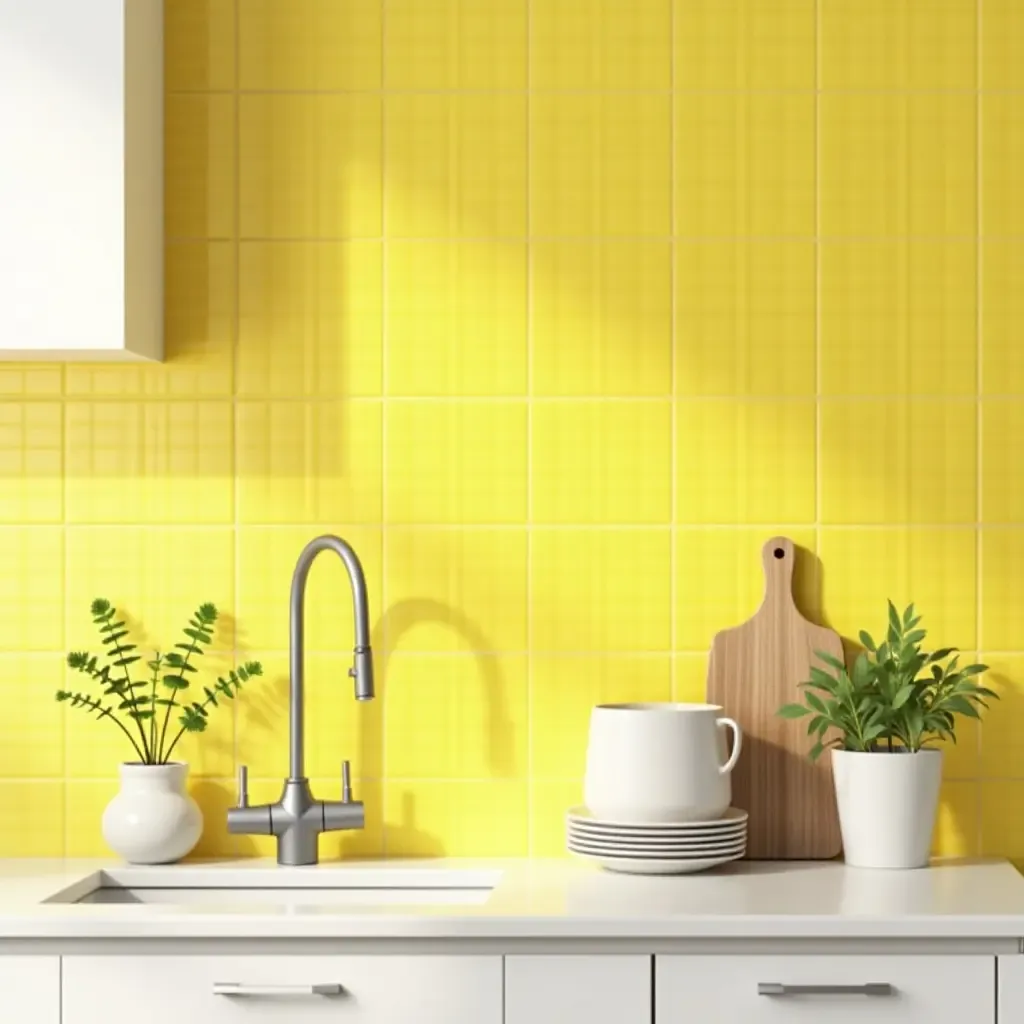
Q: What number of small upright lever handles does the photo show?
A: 2